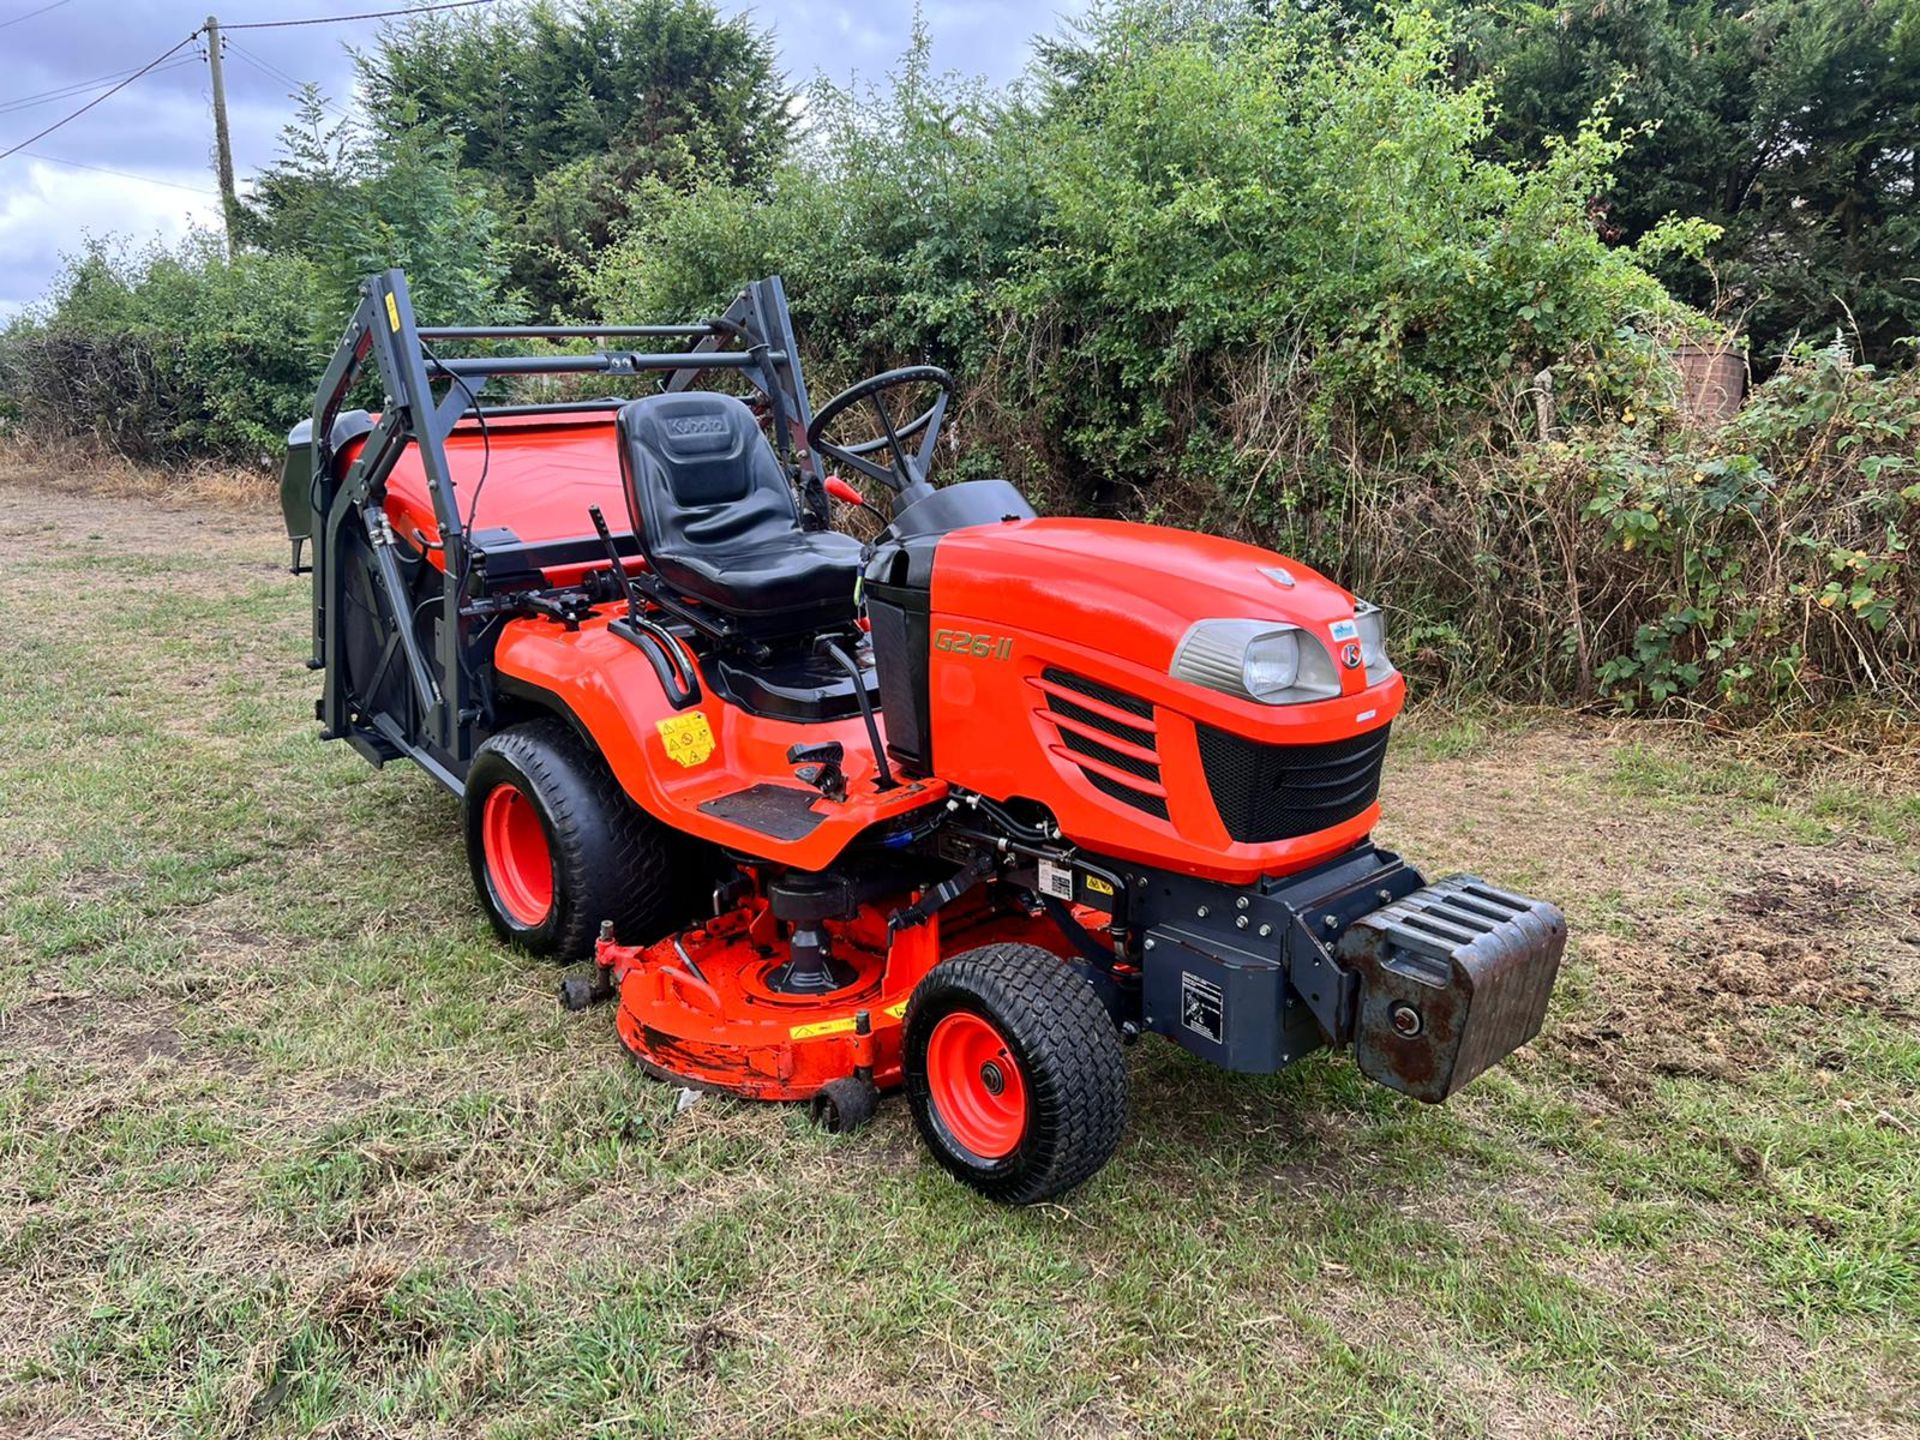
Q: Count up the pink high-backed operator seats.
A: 0